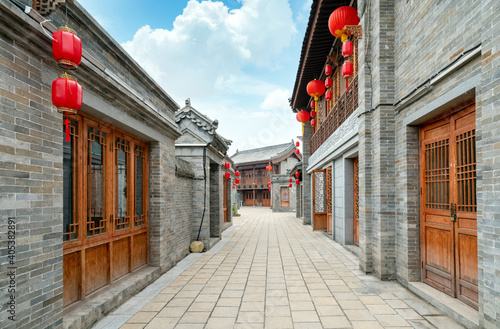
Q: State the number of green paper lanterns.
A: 0